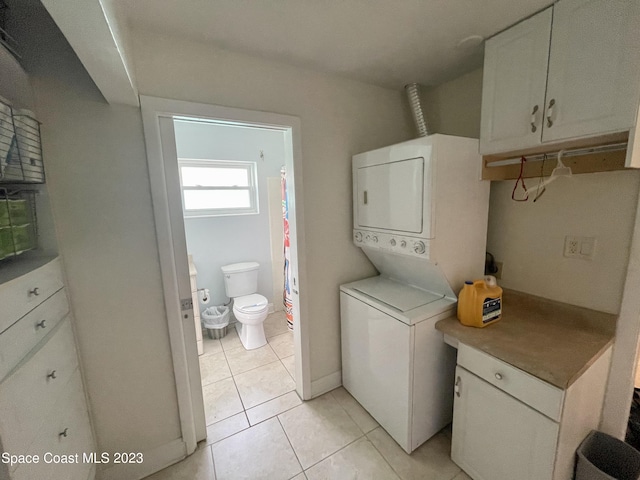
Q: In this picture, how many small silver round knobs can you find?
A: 5